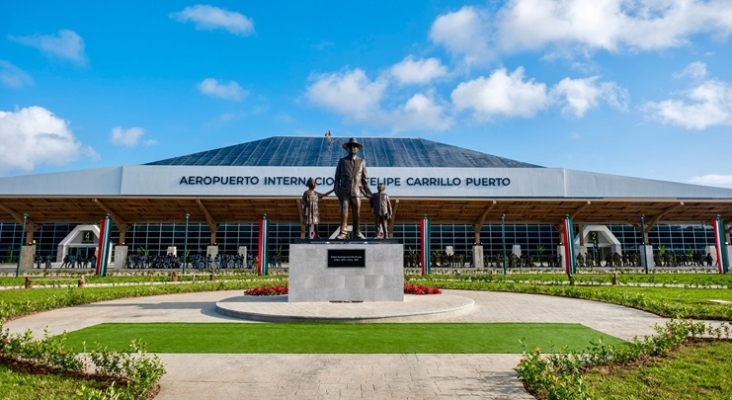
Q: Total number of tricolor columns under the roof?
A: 5